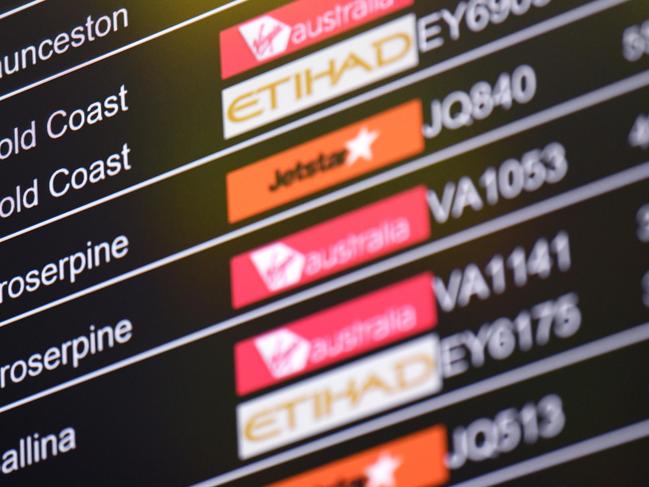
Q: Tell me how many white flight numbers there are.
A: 6